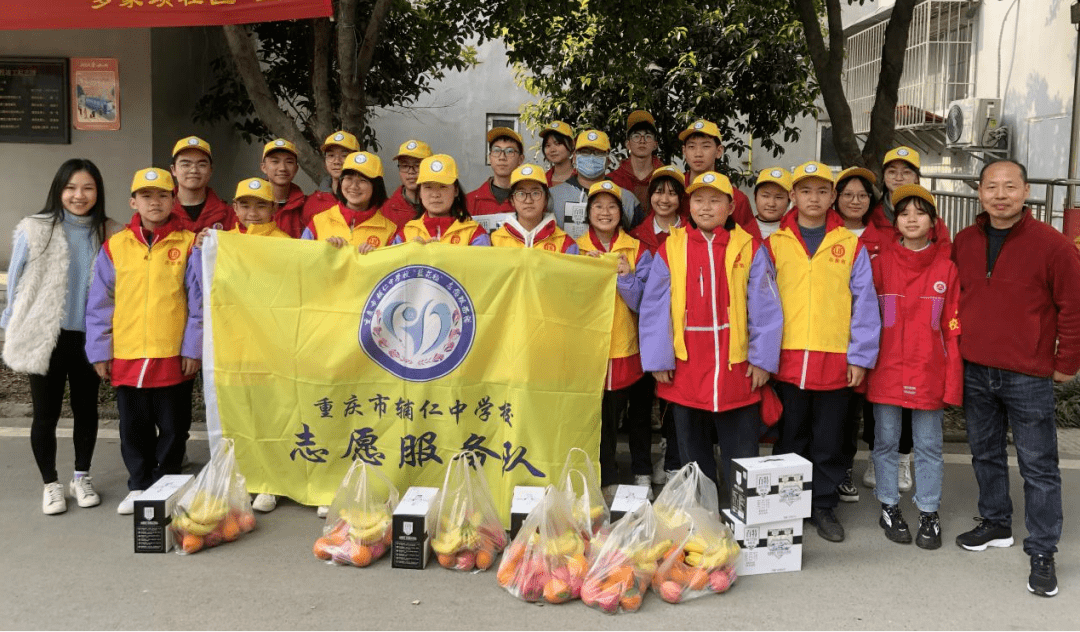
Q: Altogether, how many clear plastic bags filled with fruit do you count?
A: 8